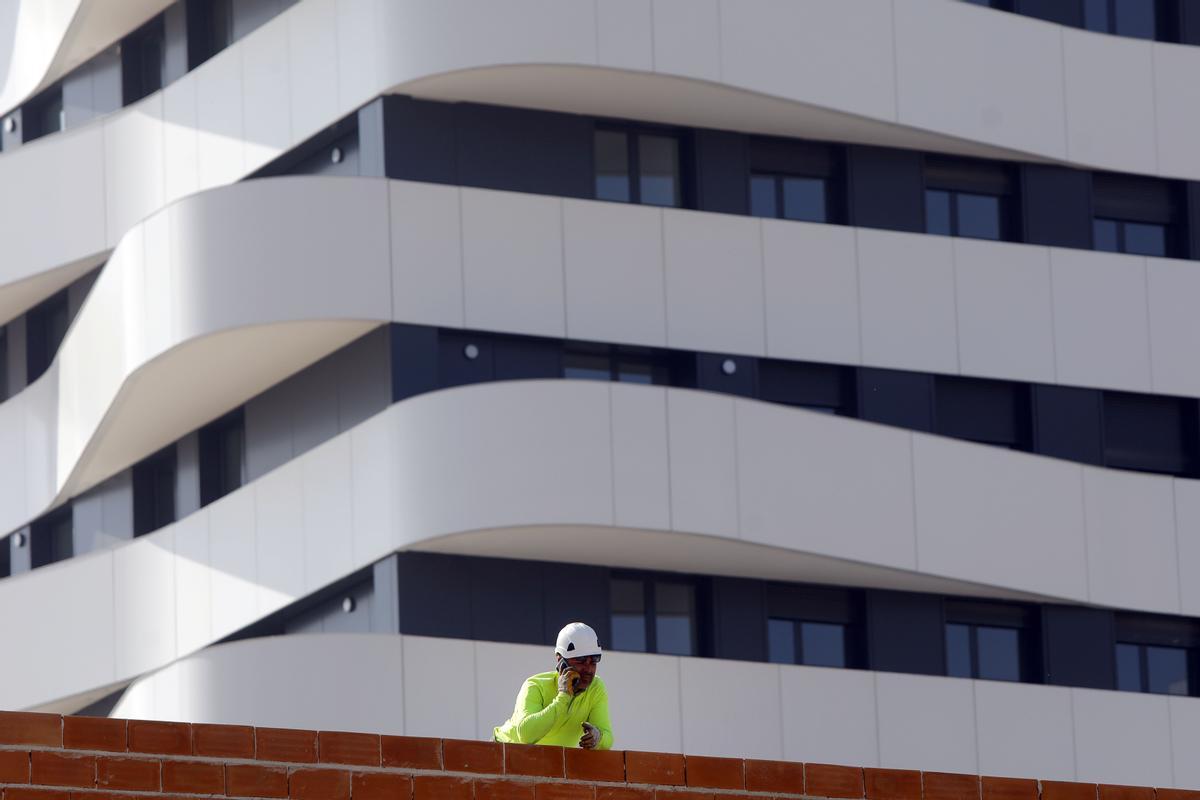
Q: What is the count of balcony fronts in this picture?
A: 5